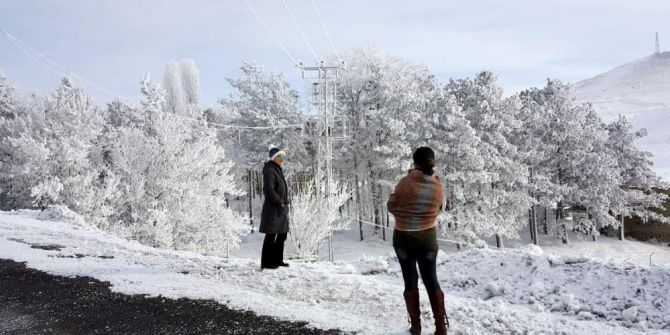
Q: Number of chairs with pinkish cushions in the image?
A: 0